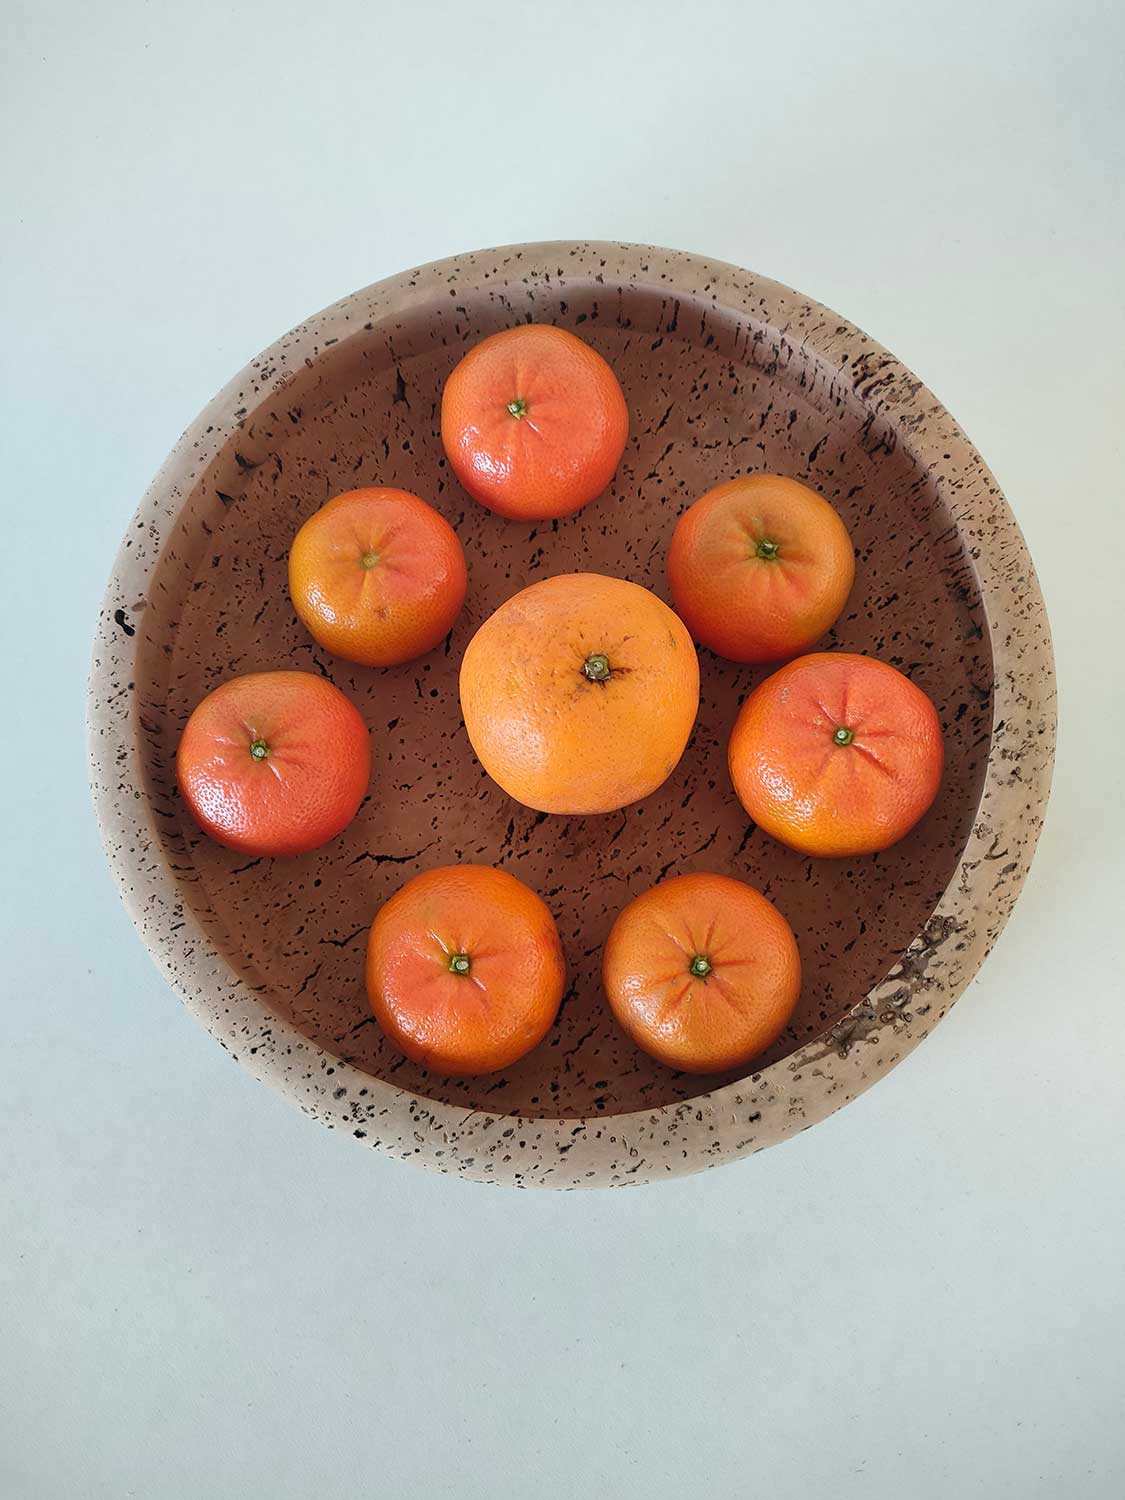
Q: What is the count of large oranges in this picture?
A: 1